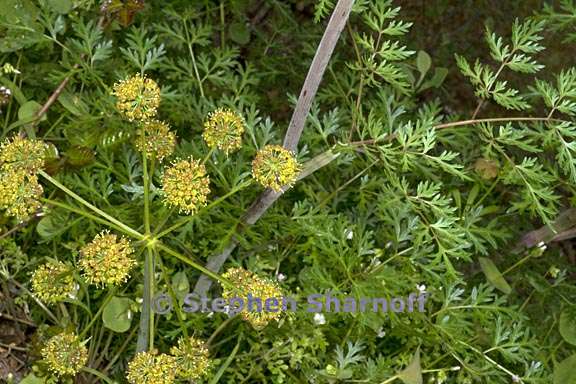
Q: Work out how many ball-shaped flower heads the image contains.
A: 14